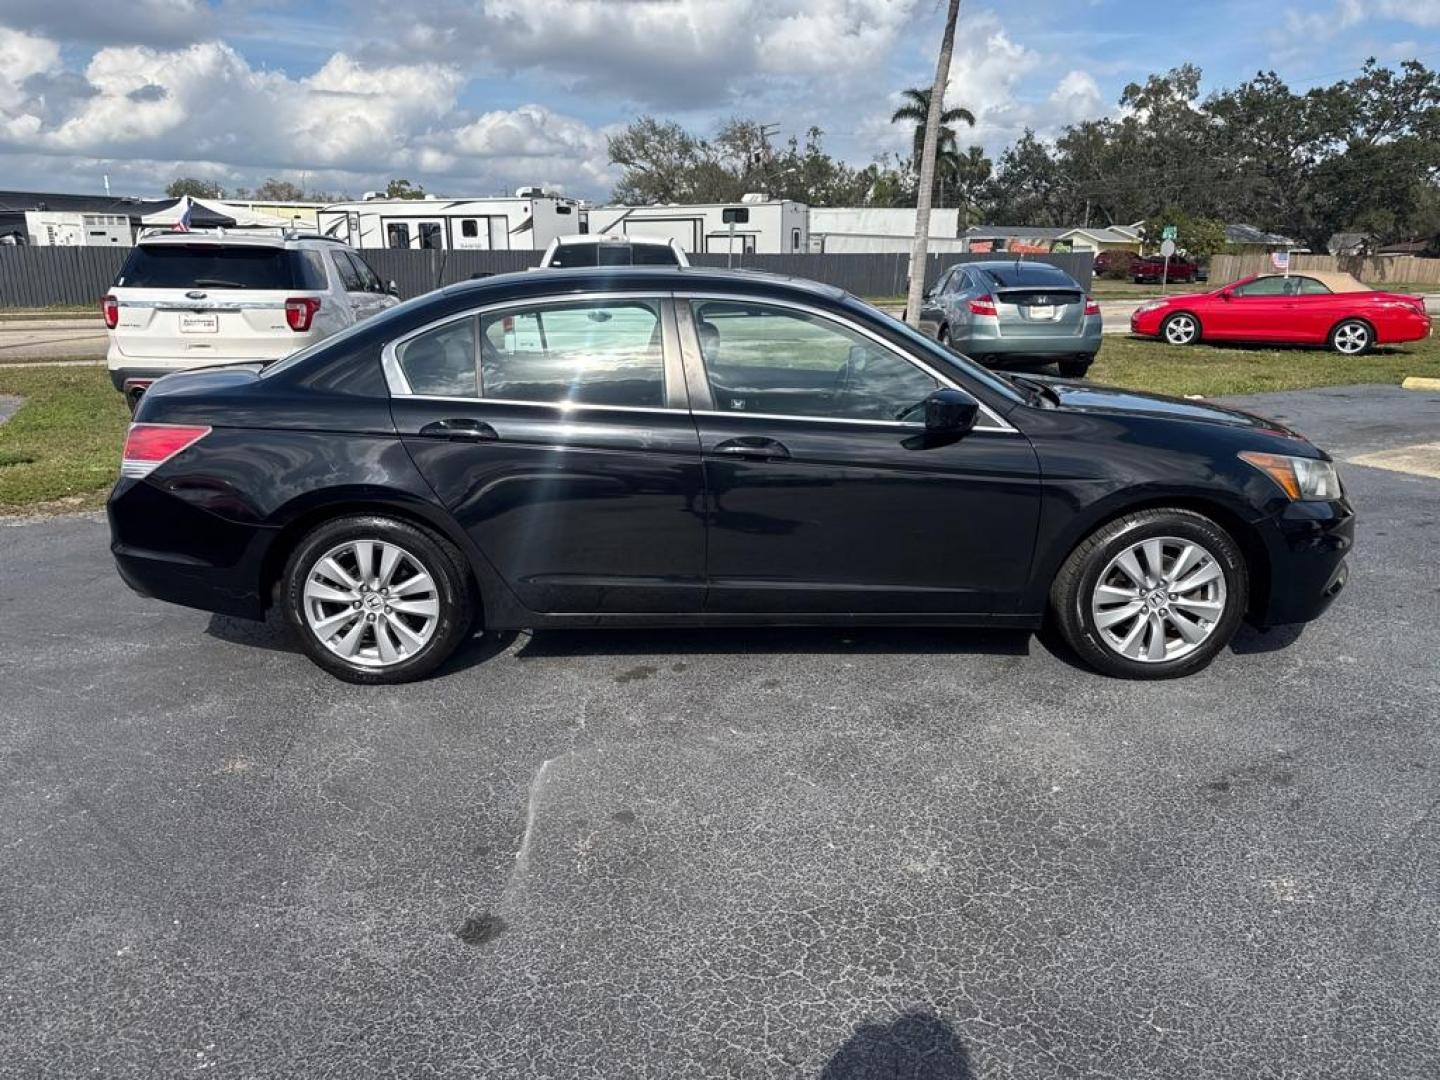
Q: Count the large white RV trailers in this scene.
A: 2